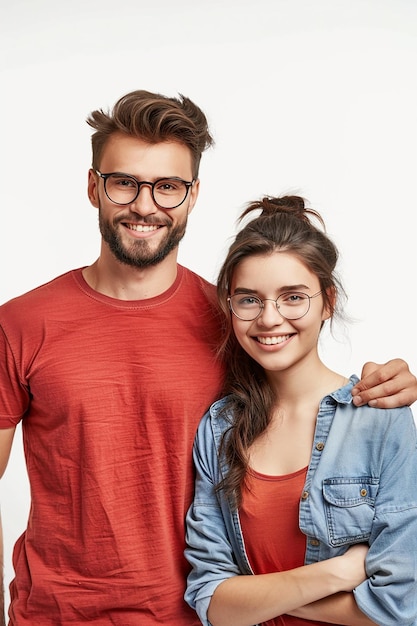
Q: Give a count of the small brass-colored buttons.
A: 4